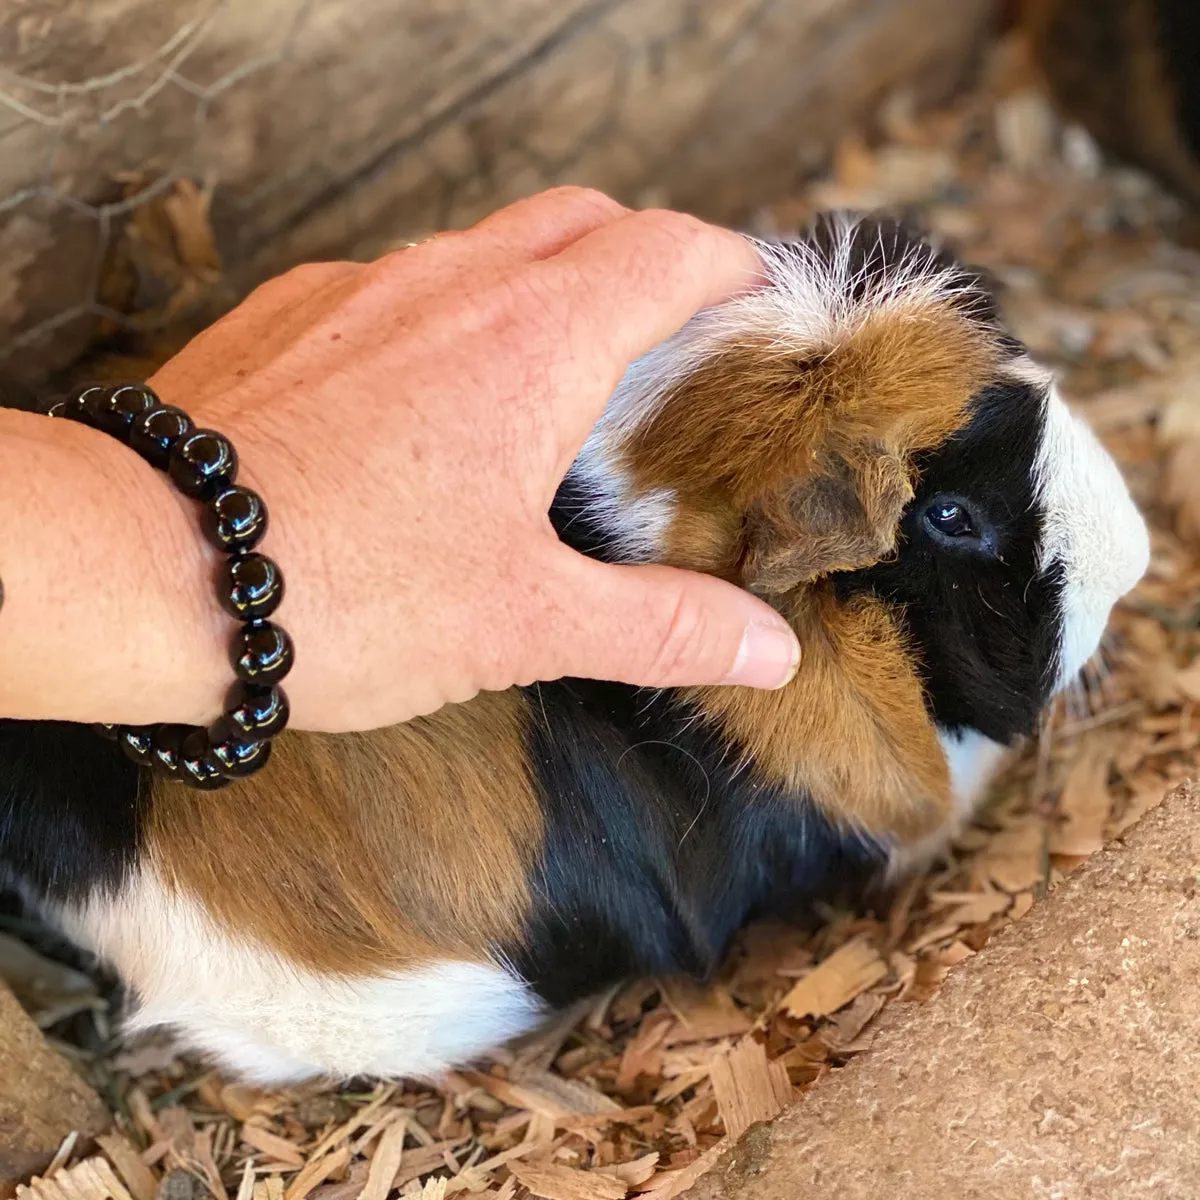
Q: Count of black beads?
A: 14